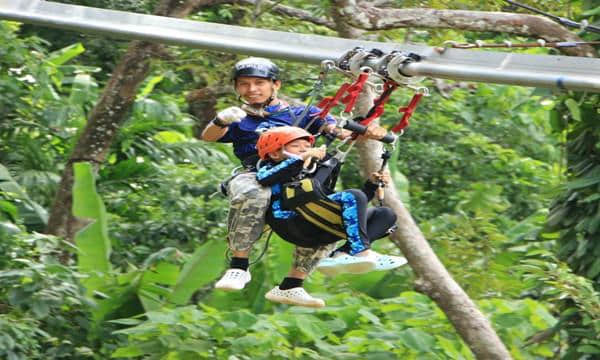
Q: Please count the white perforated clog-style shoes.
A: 4